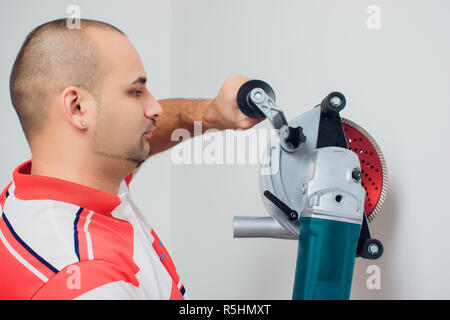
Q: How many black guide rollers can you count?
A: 2